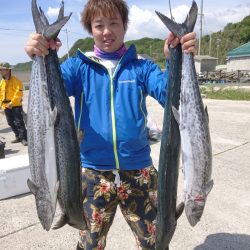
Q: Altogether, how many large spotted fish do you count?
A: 4